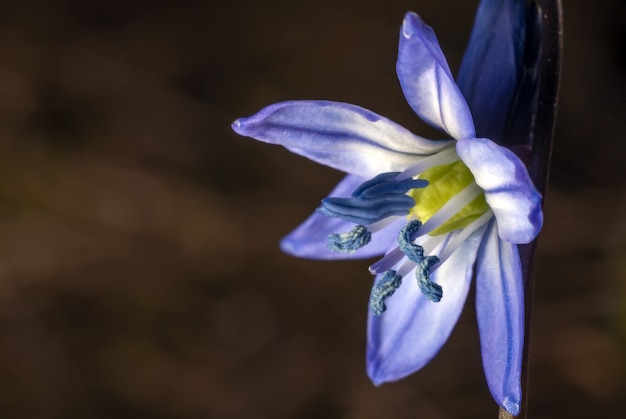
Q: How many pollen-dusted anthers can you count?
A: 4